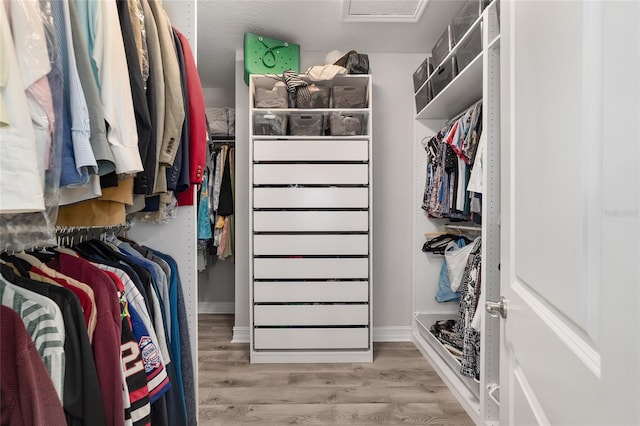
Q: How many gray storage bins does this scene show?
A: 12